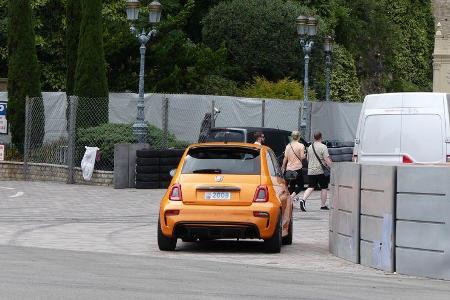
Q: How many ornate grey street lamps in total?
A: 3